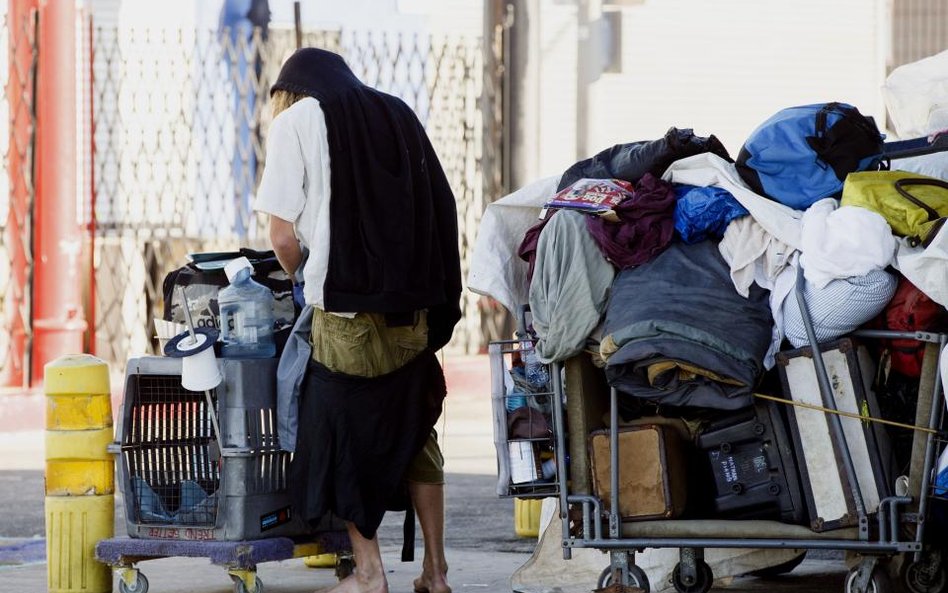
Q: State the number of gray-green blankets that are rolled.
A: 1